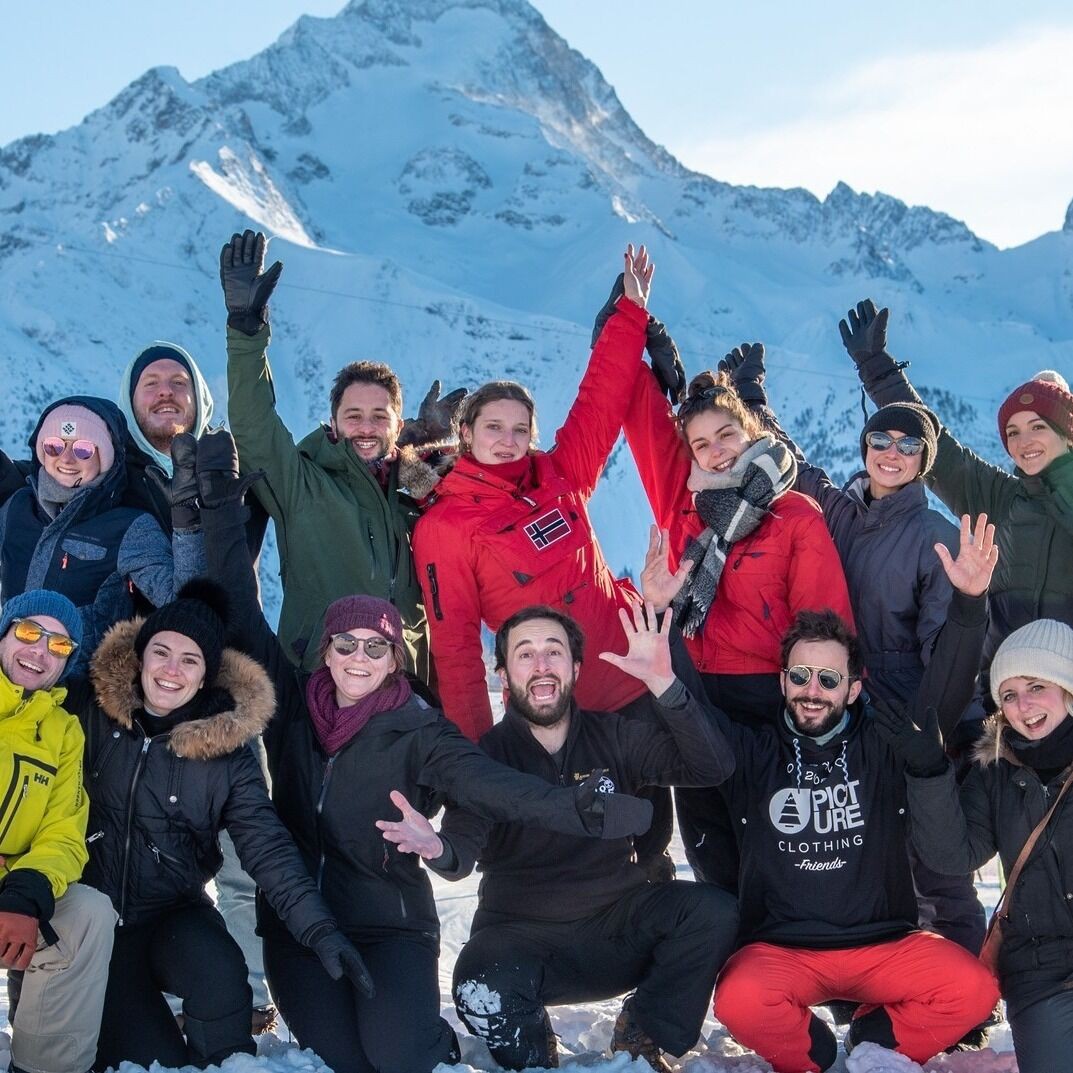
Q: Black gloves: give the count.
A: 11